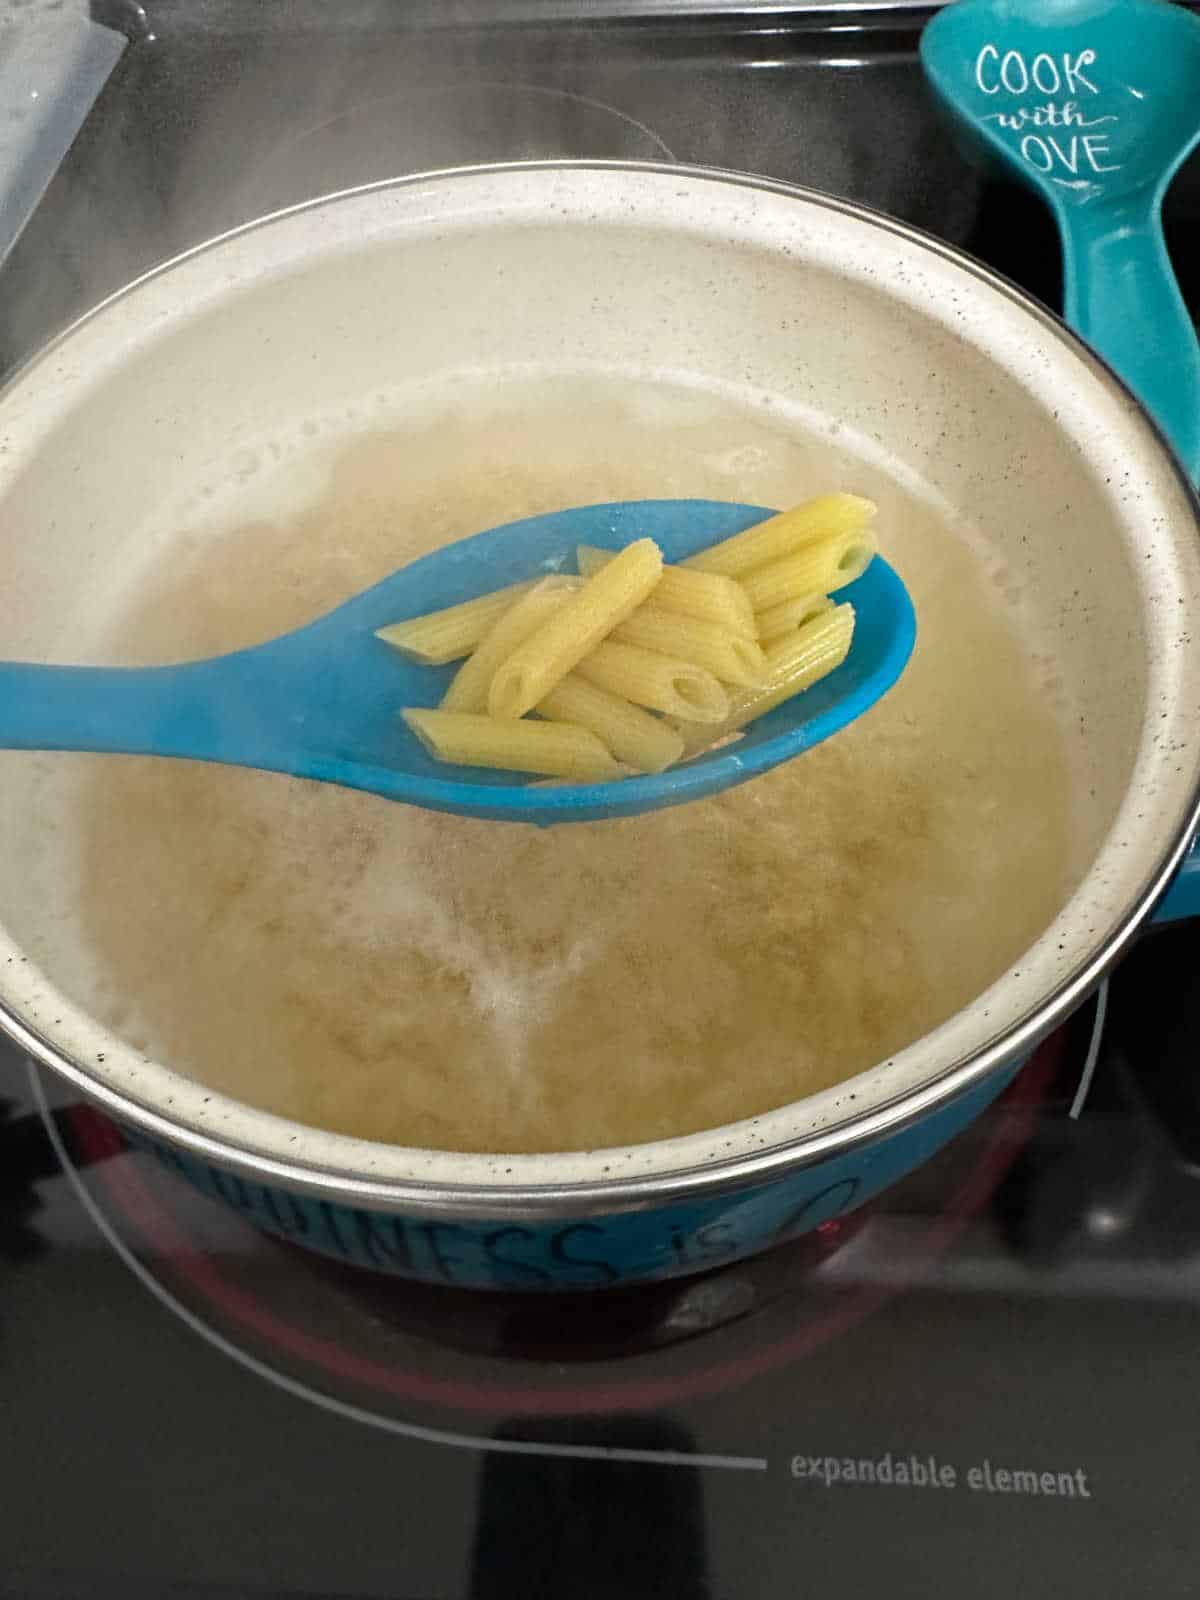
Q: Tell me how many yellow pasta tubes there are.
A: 12